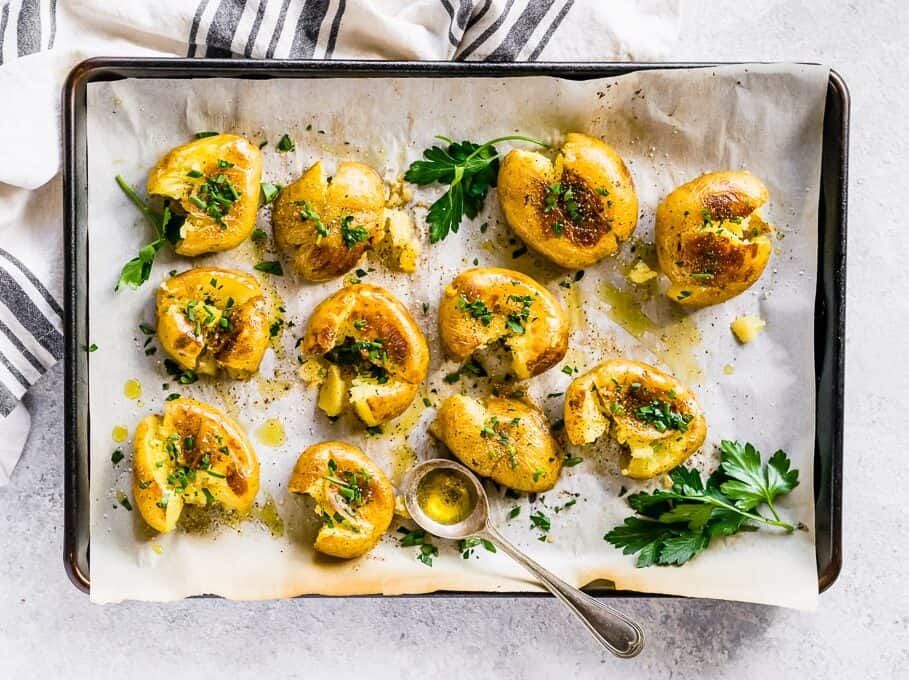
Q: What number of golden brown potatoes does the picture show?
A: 11